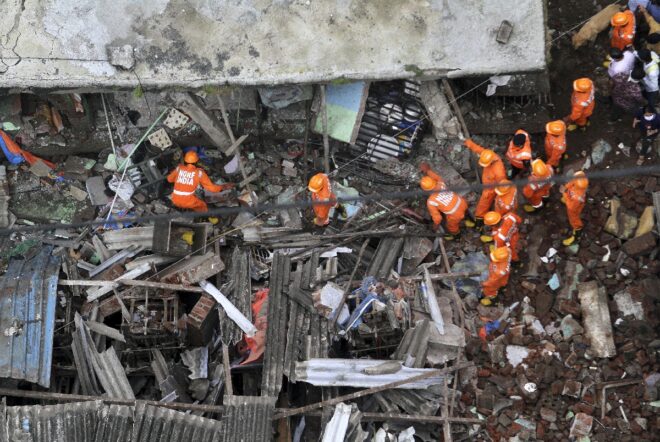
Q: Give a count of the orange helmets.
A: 12